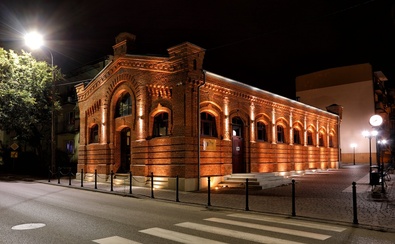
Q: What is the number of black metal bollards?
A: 13